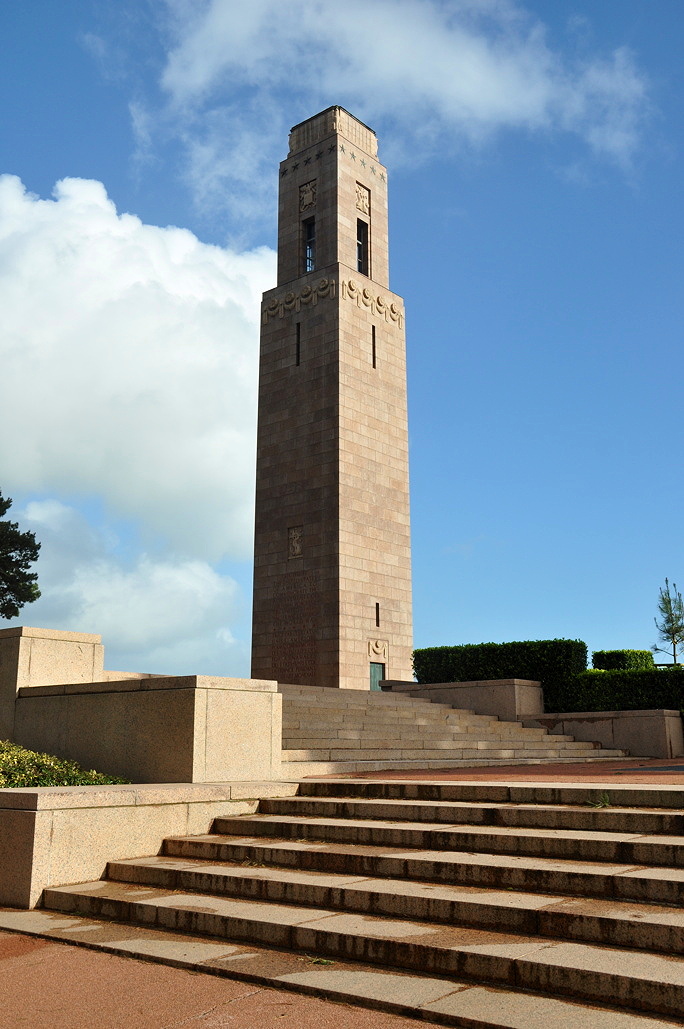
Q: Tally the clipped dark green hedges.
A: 3